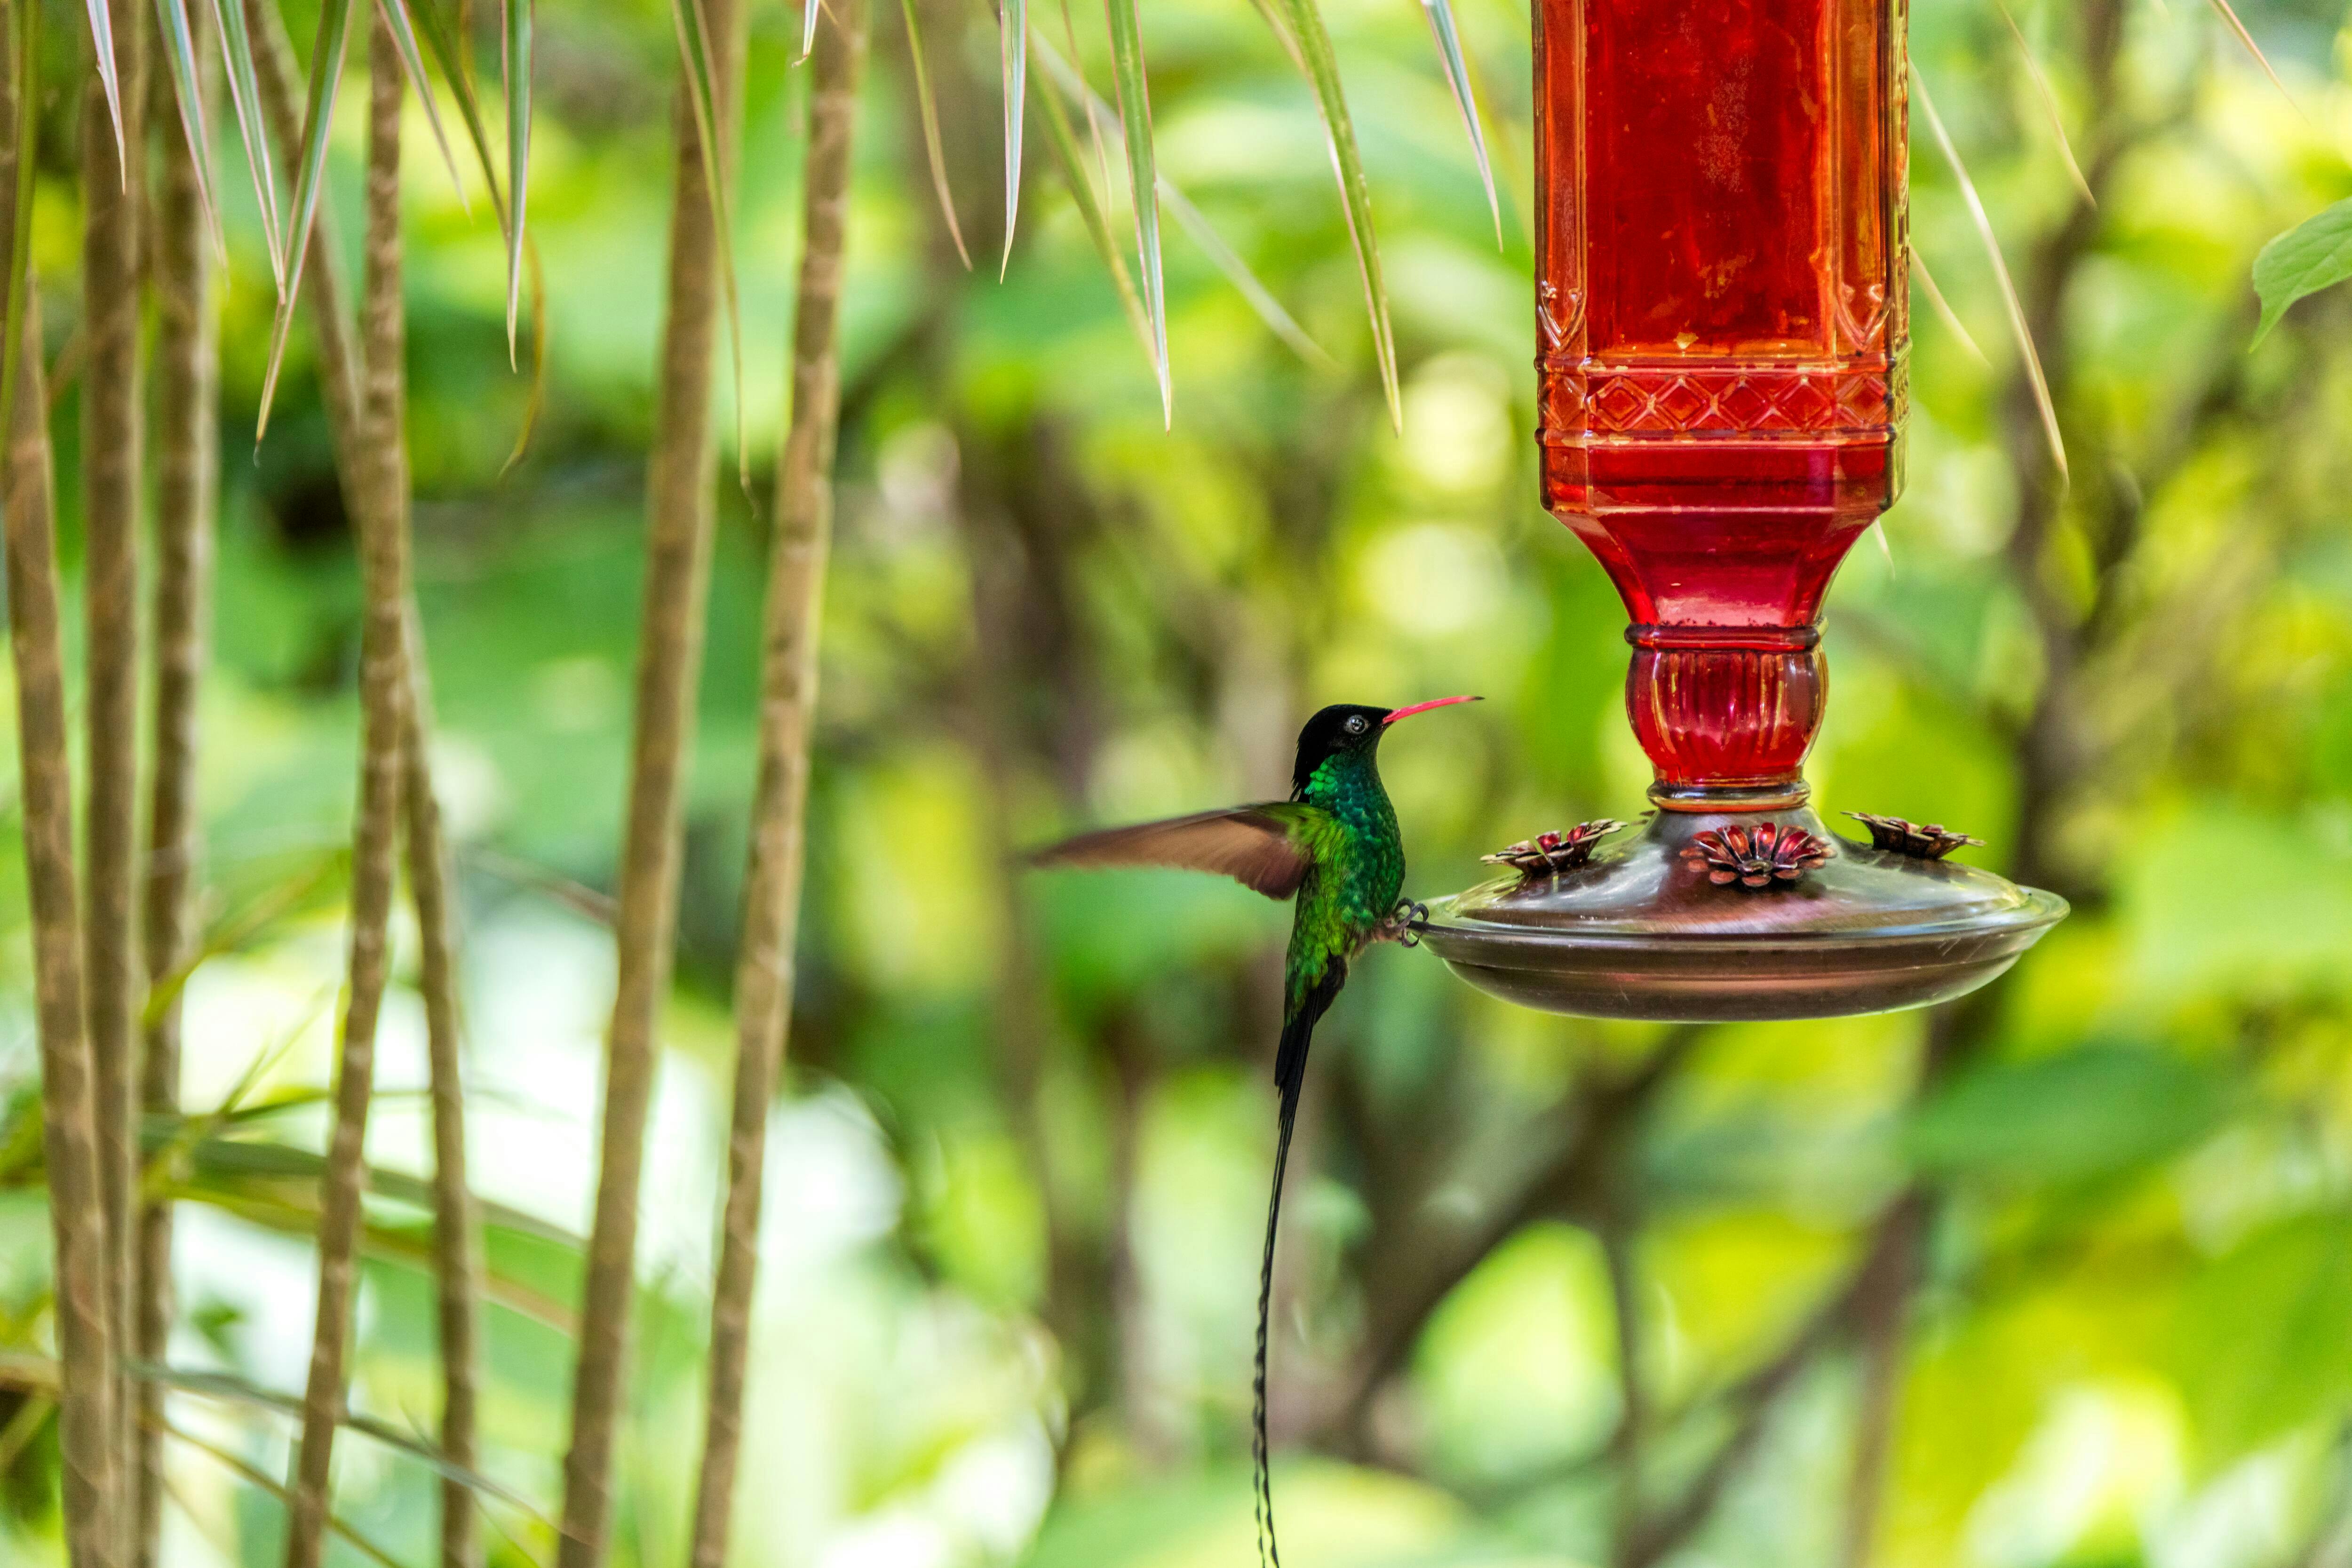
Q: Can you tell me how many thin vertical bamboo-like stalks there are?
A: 7